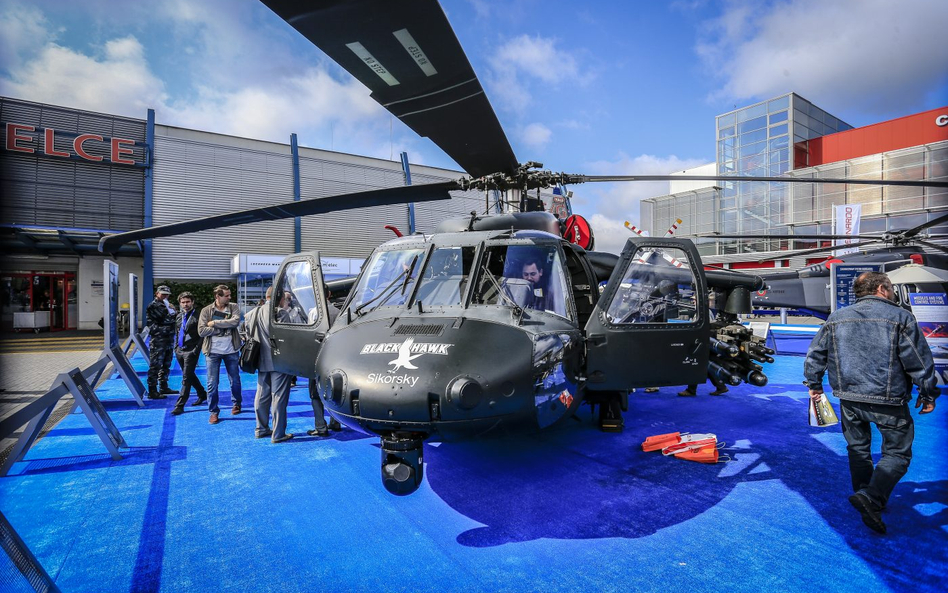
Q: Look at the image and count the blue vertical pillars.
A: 3